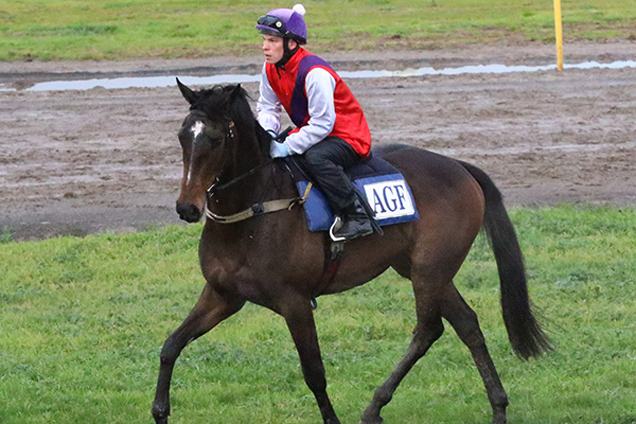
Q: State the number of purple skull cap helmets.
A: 1